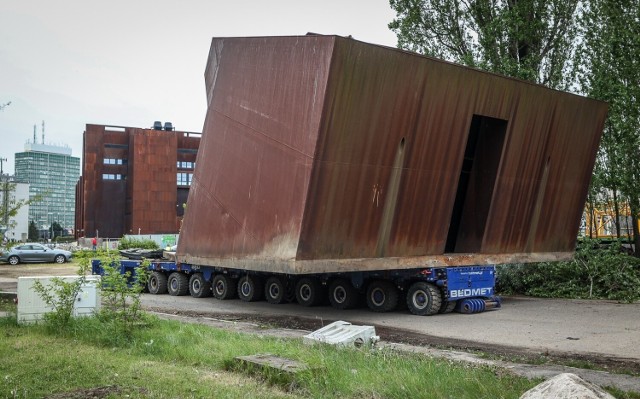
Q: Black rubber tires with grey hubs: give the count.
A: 10